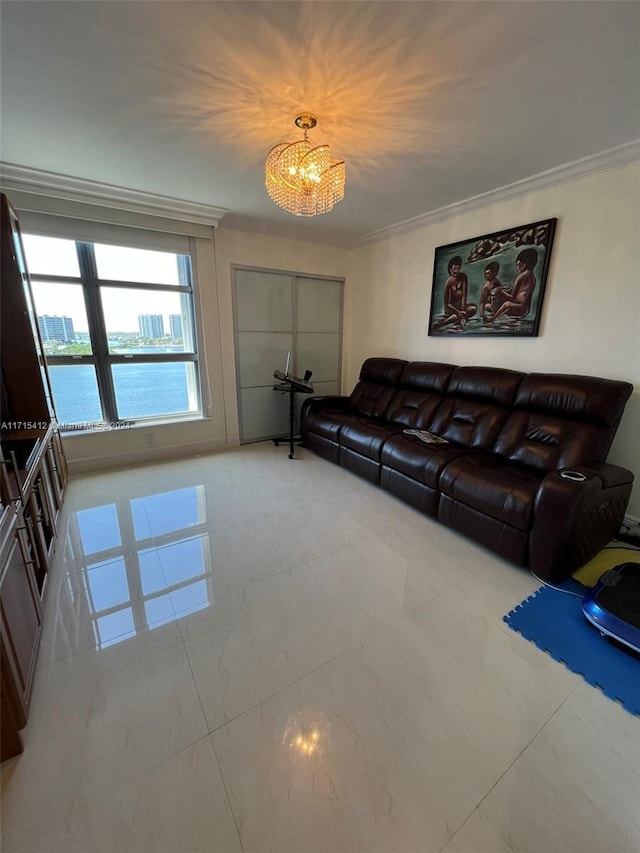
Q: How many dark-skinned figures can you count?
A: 3